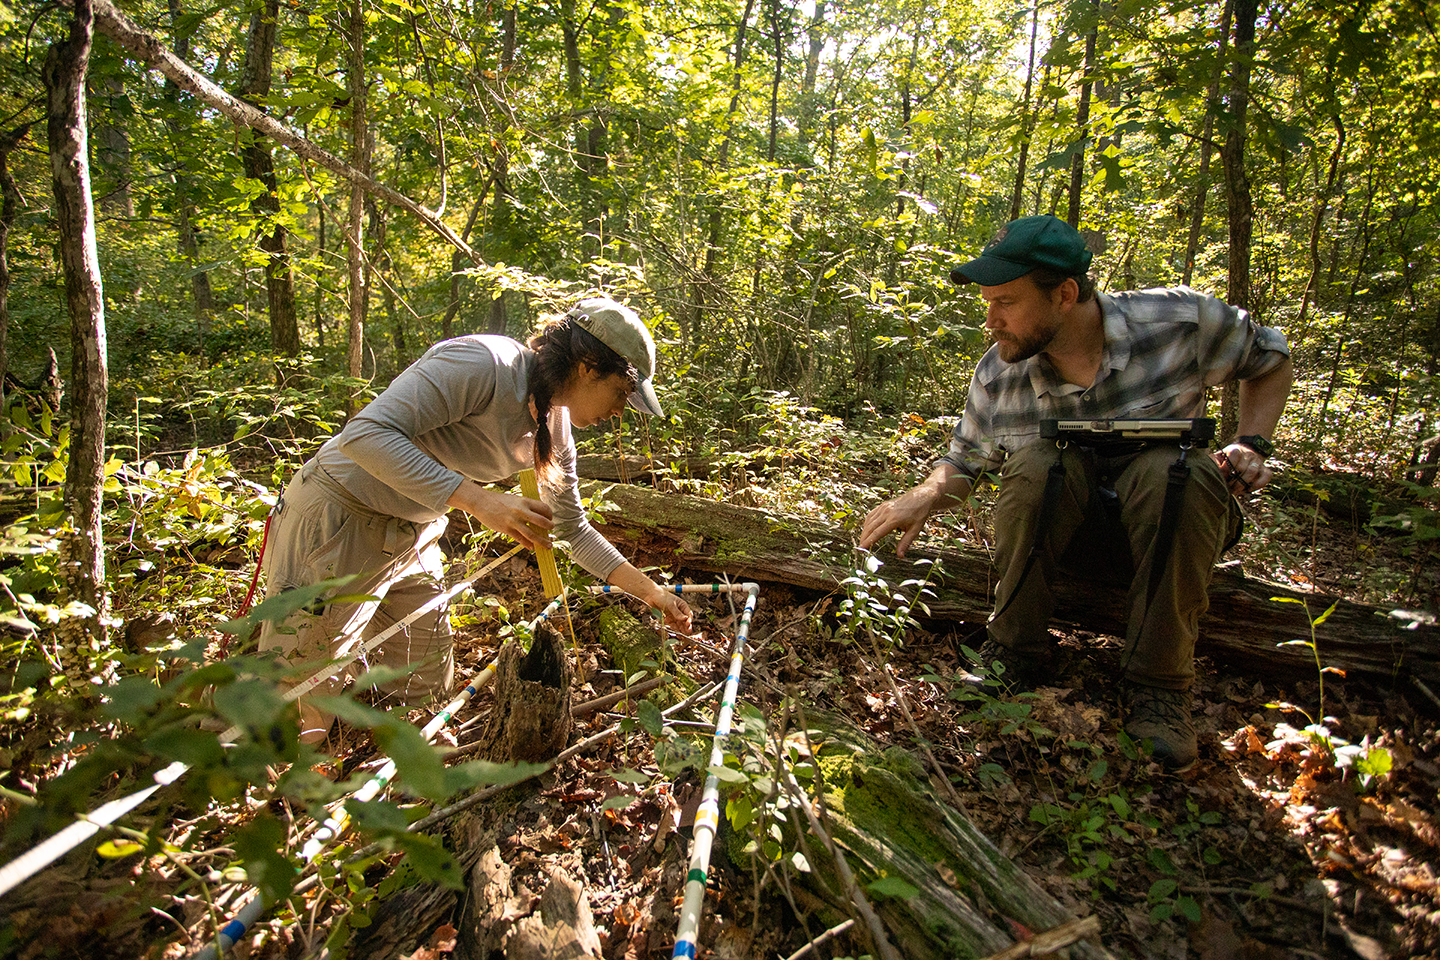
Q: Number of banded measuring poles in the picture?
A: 3